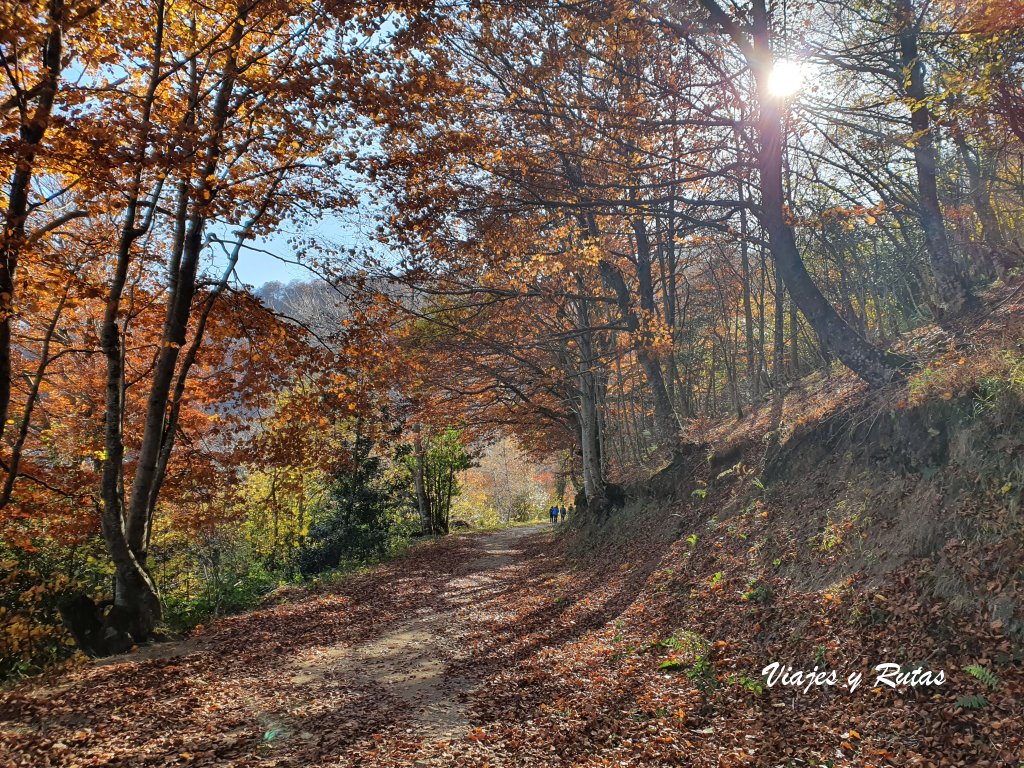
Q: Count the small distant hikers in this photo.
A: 4